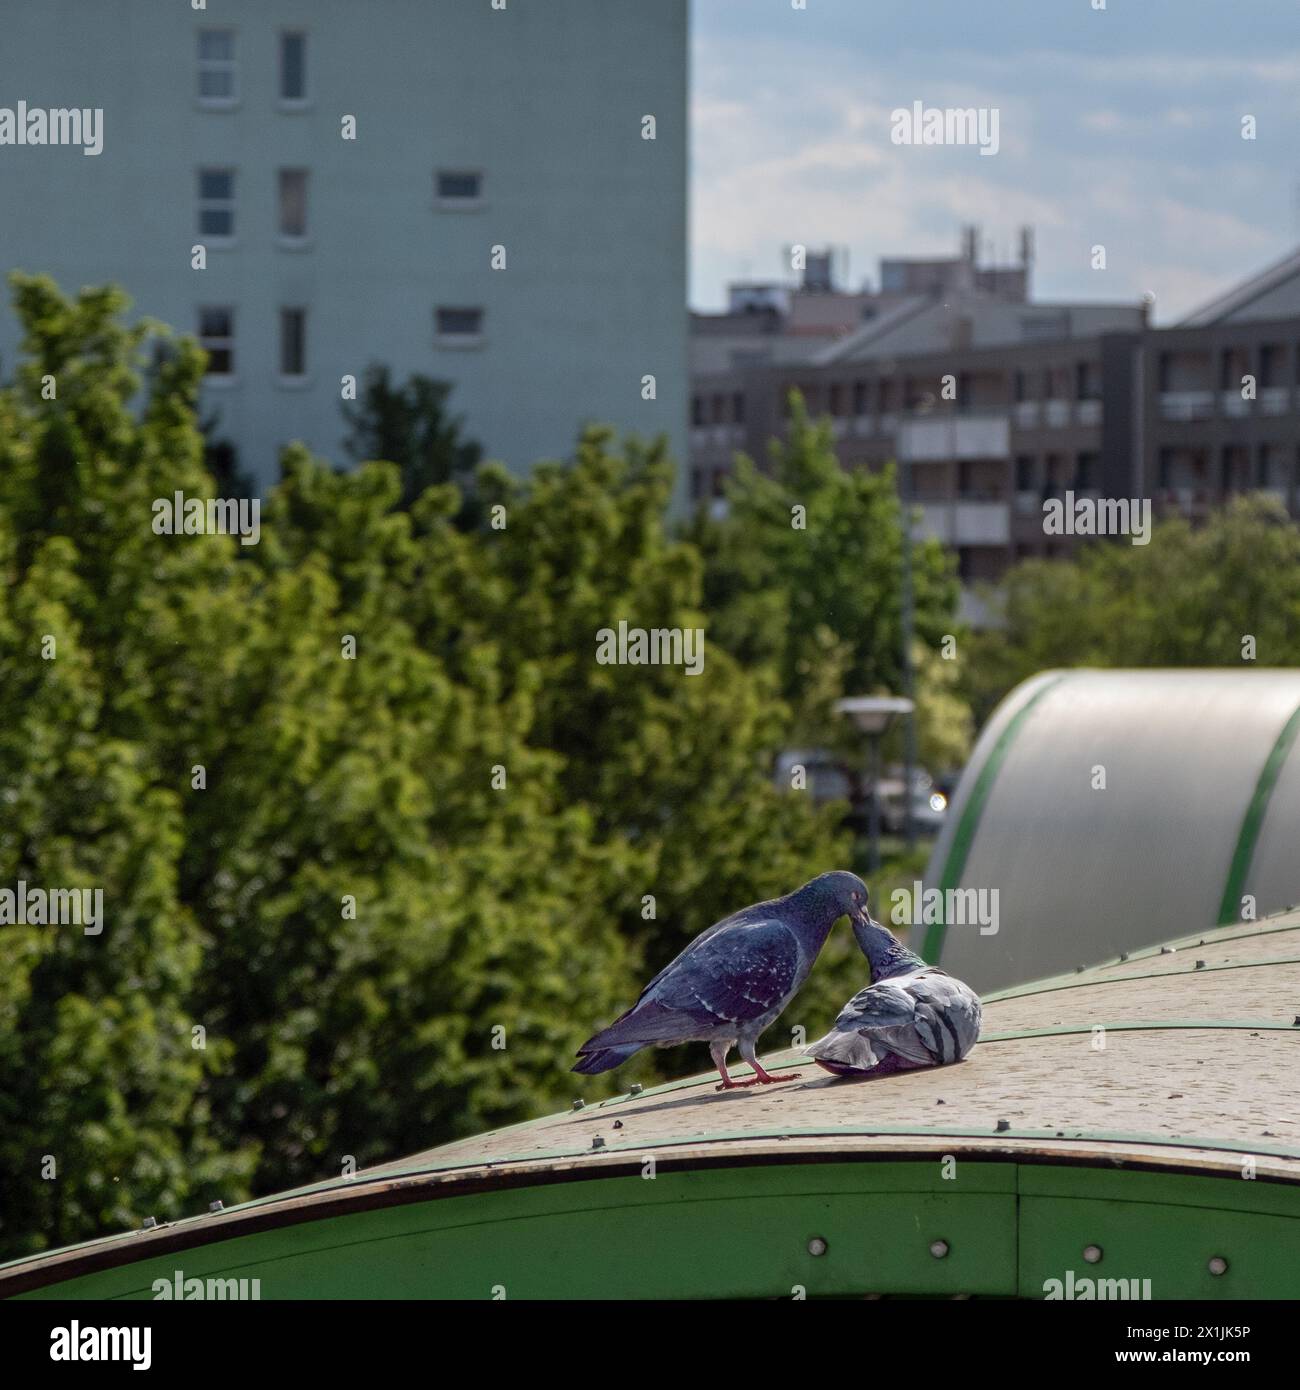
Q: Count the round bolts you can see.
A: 4